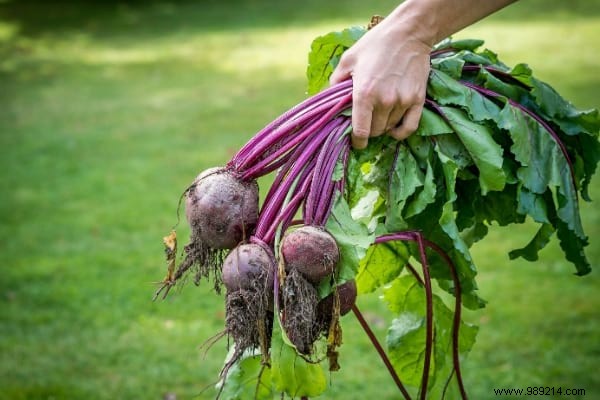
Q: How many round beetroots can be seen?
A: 4